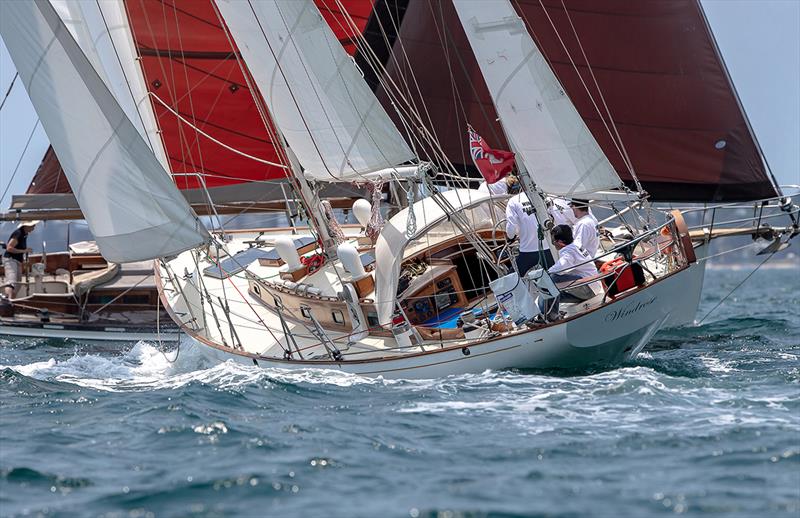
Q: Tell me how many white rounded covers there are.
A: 3